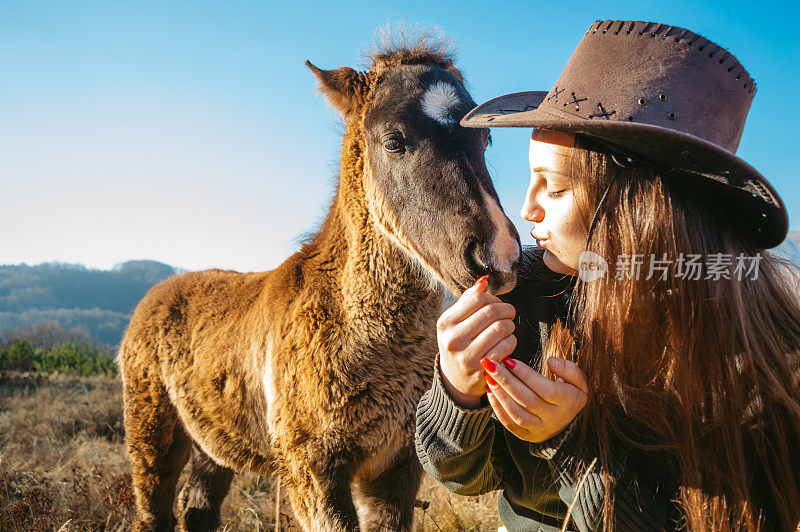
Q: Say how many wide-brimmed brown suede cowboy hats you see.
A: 1